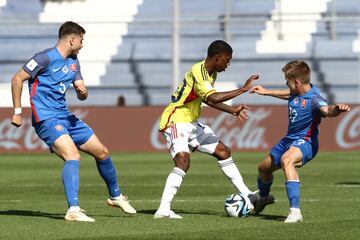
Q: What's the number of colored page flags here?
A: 0